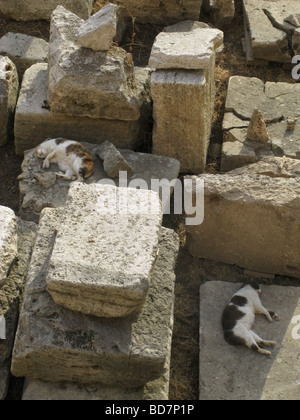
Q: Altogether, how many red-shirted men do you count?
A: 0